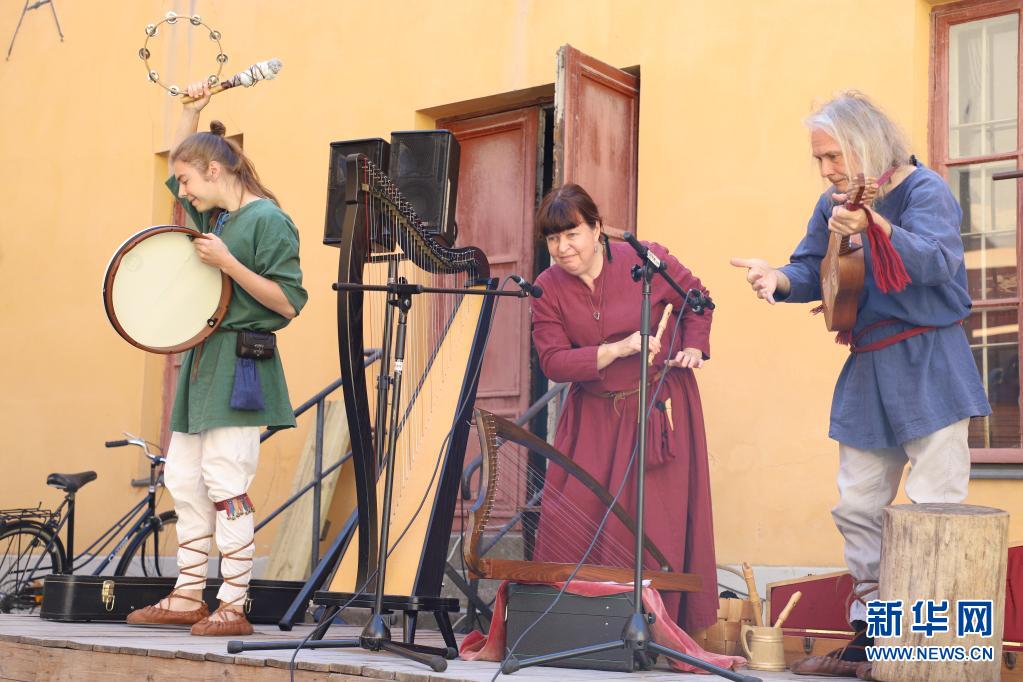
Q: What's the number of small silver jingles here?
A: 9